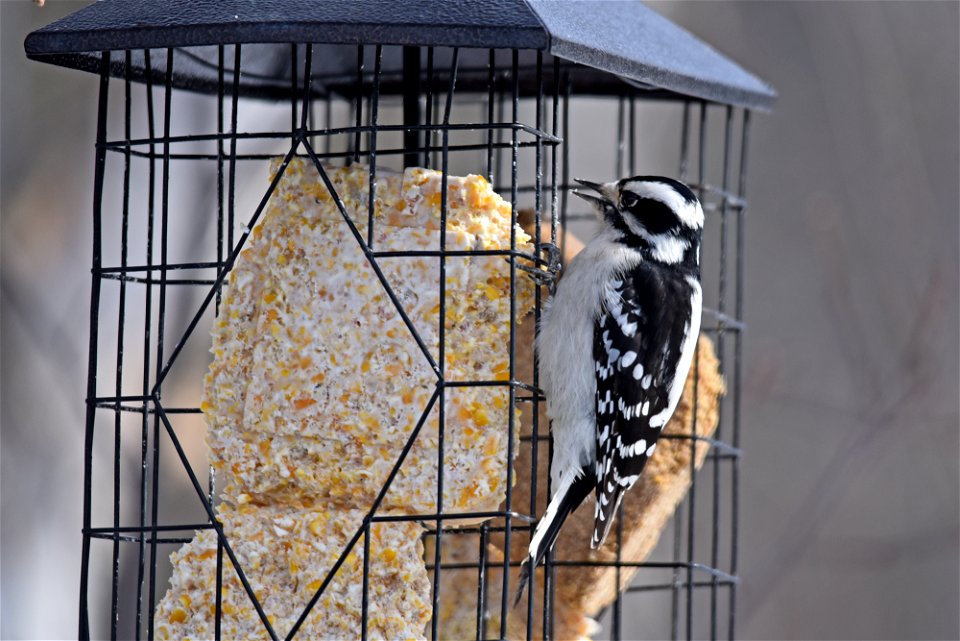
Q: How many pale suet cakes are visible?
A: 2